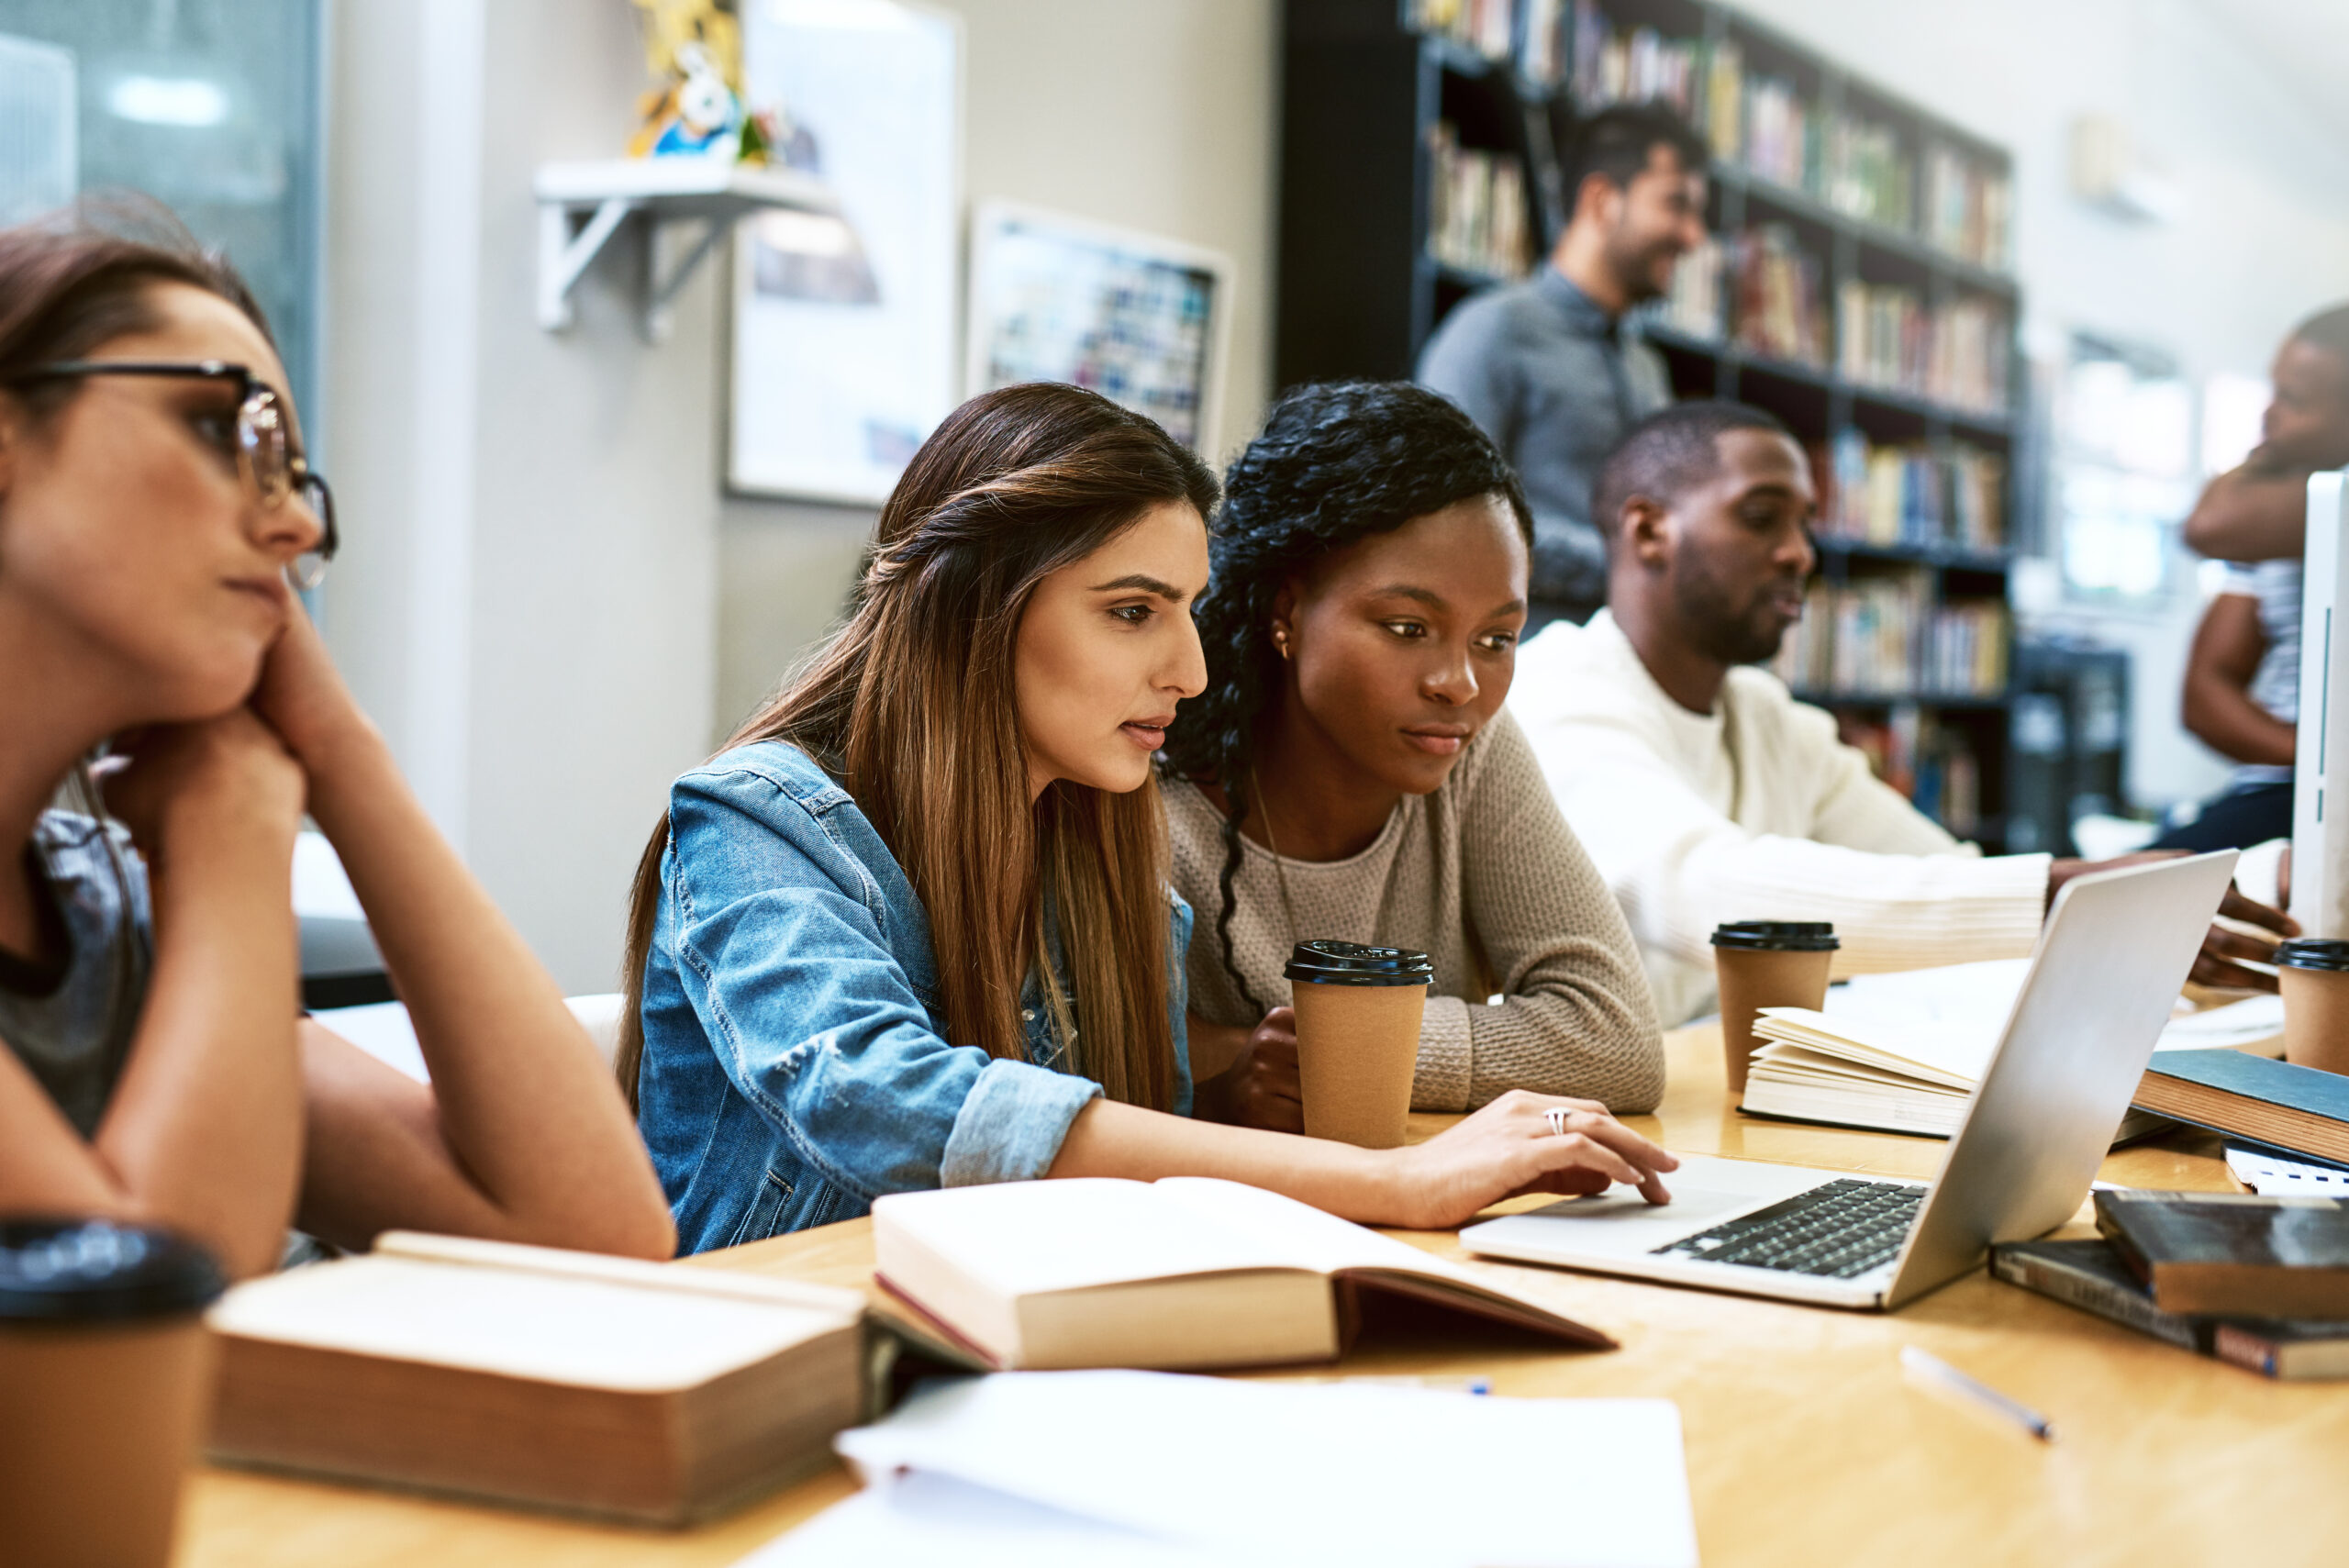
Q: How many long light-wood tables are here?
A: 1